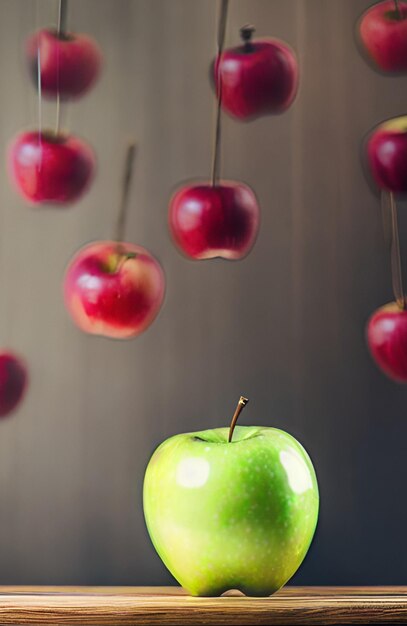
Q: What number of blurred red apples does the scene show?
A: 9